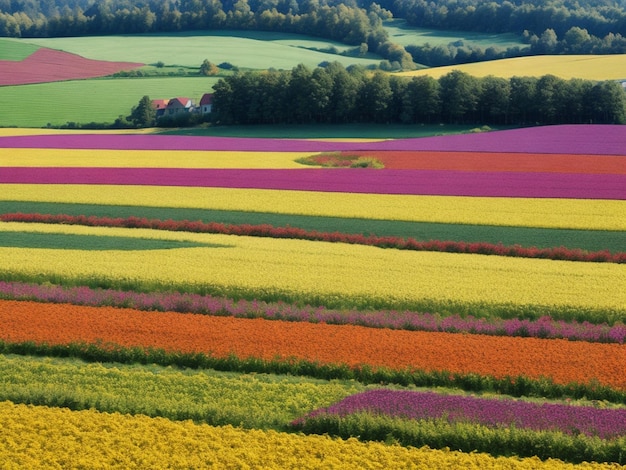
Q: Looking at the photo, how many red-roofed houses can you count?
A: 3